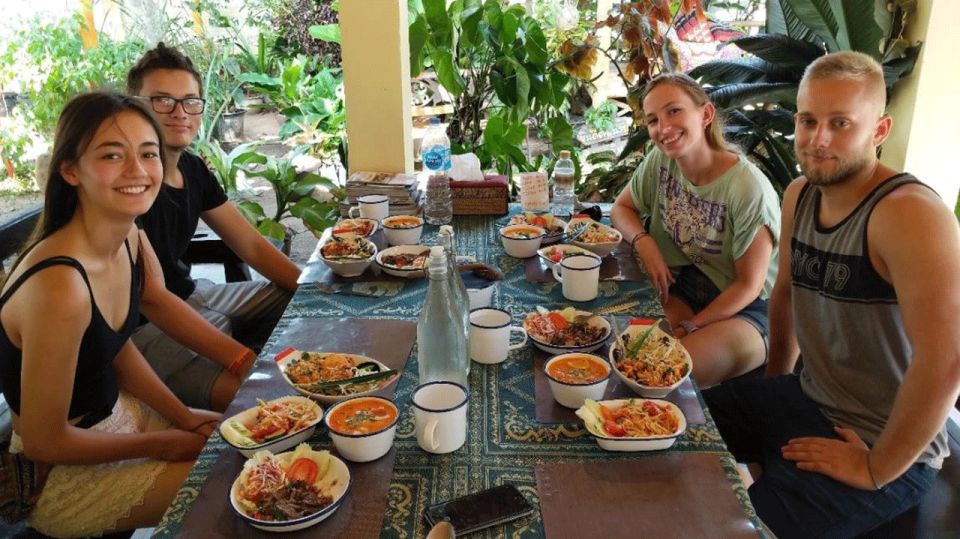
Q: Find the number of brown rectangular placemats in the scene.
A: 6